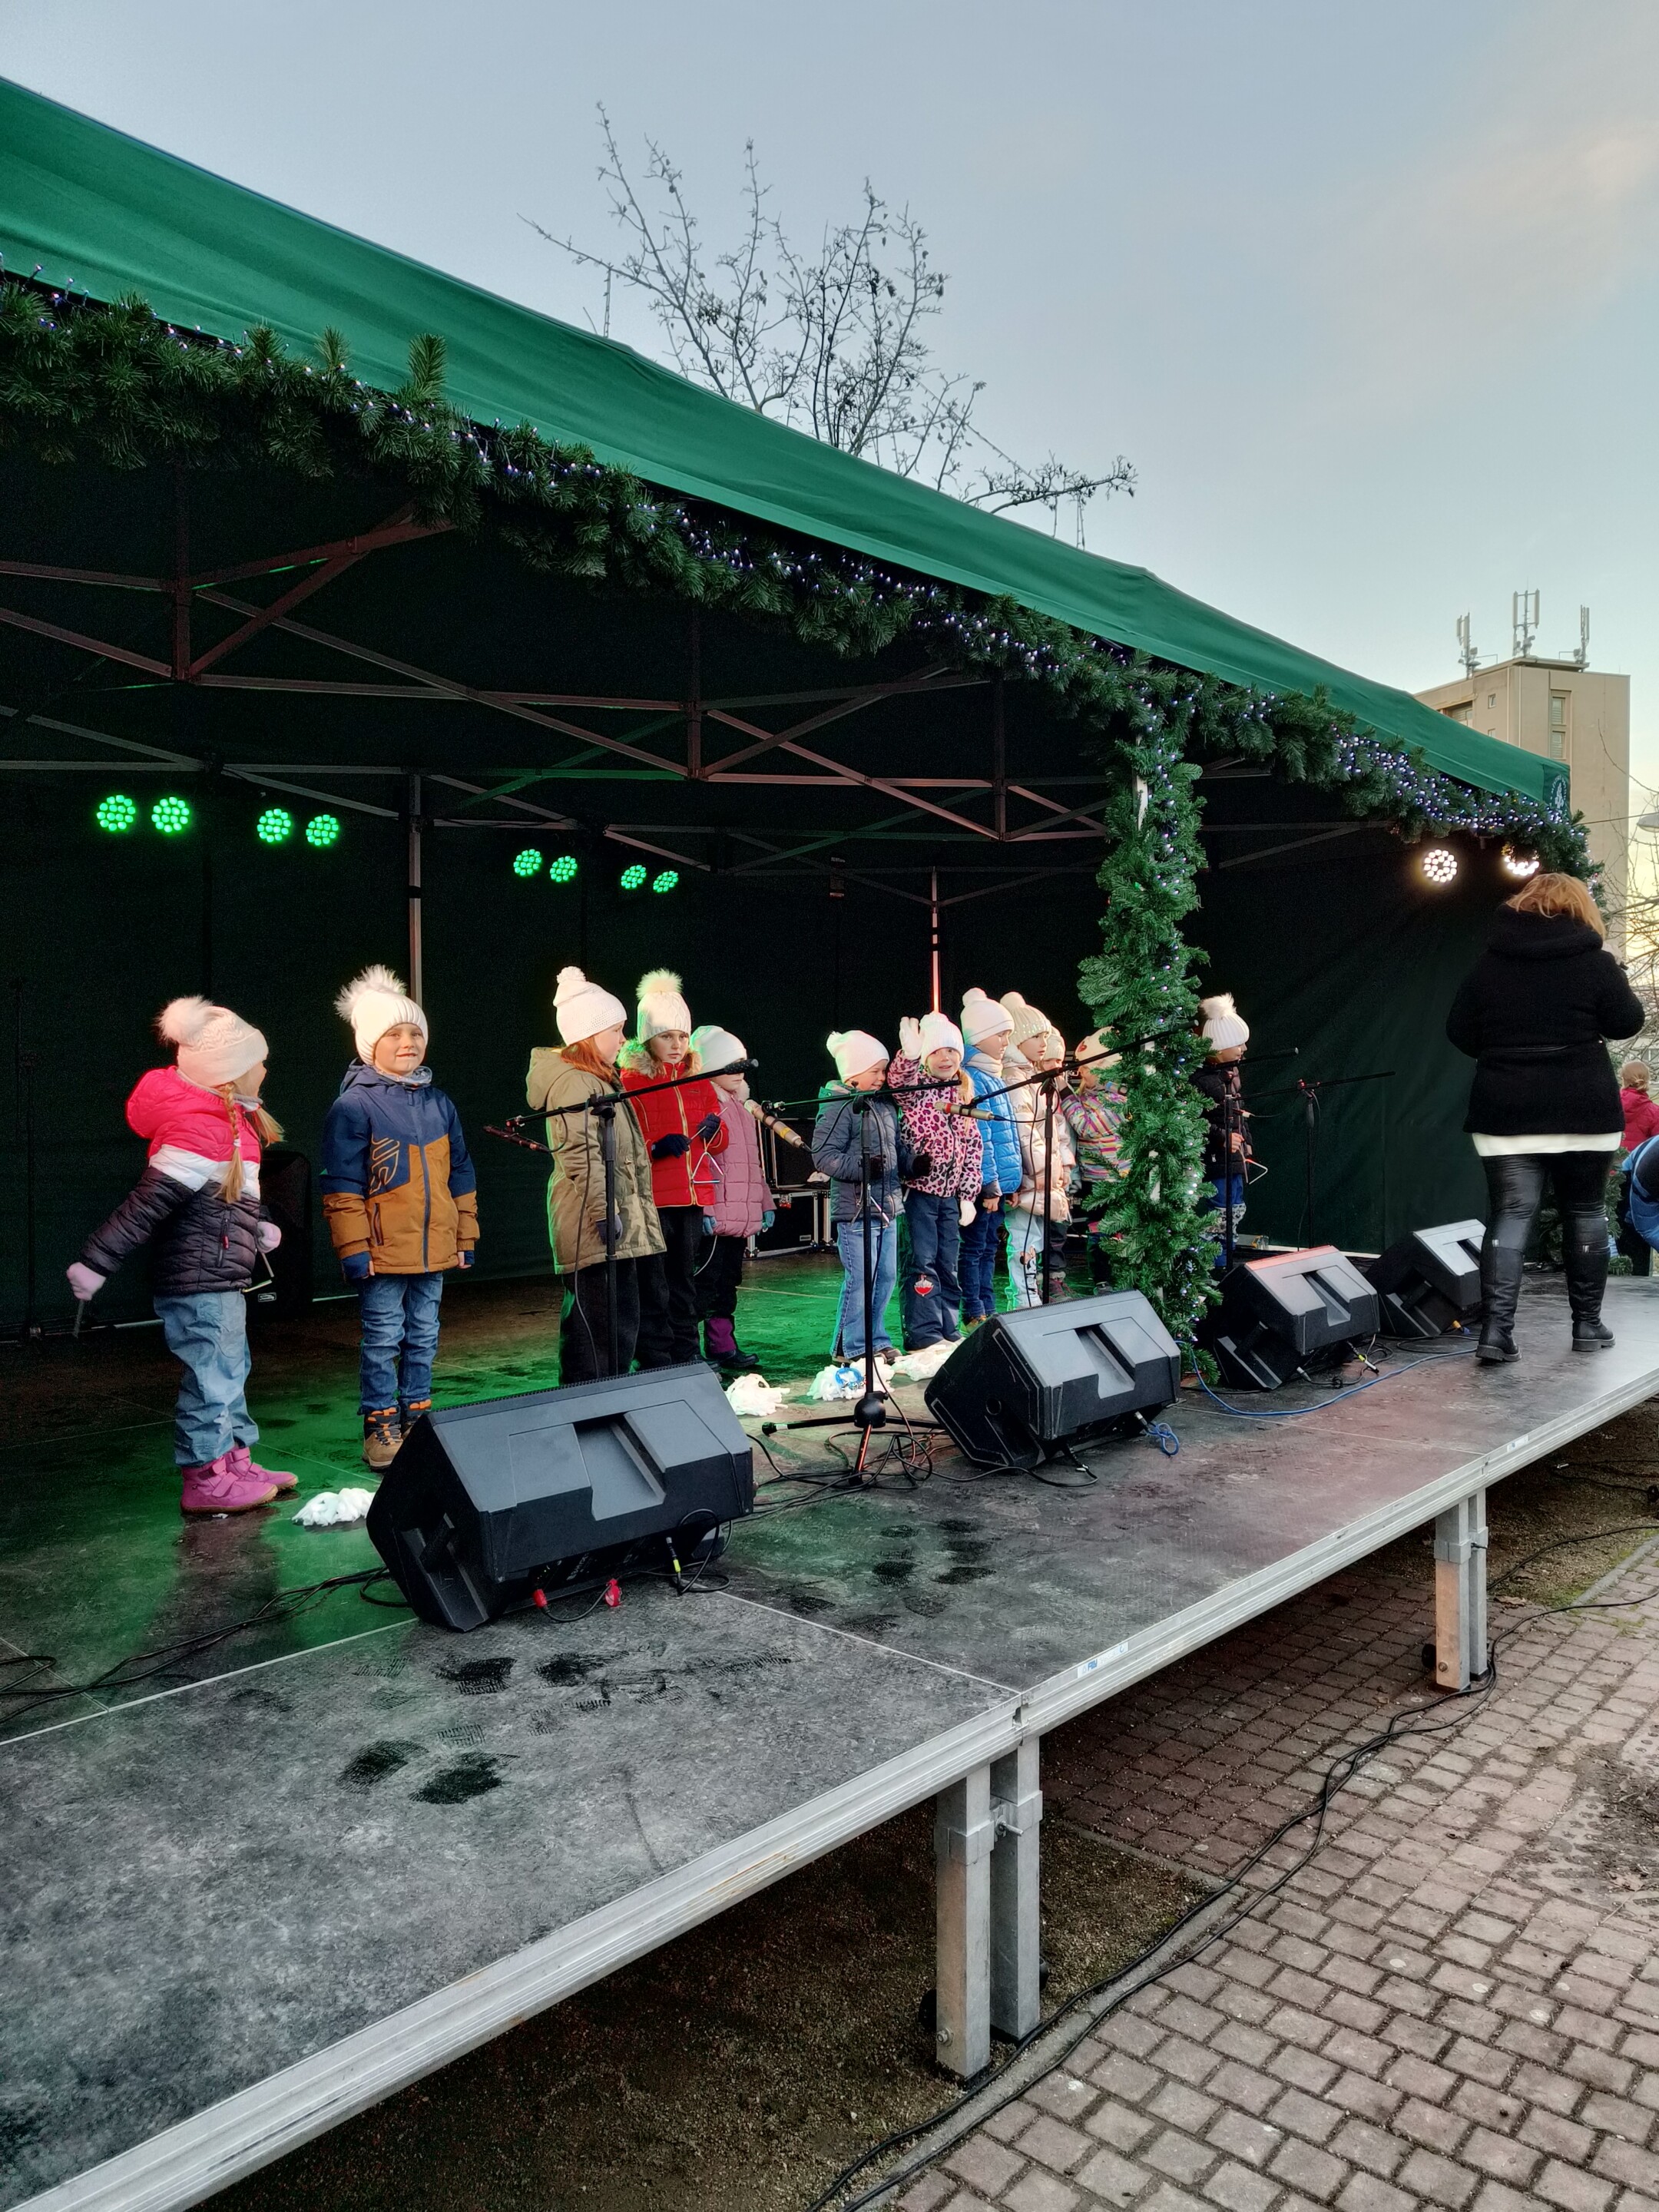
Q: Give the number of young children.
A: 12